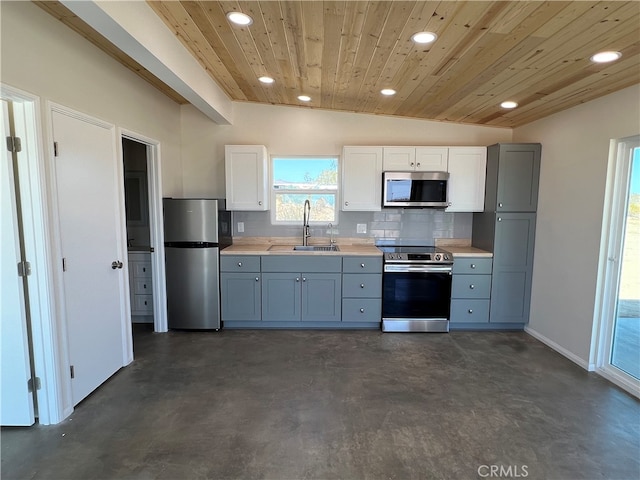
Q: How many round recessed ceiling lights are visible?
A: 7